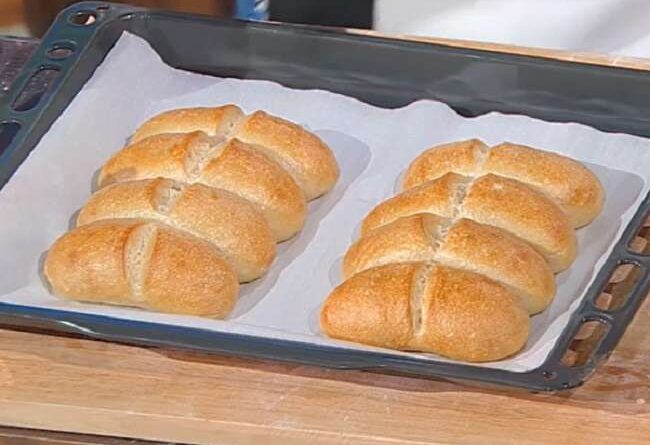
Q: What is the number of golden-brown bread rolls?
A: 8